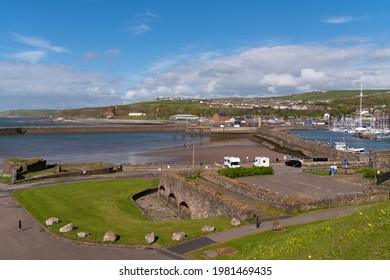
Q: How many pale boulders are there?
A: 8